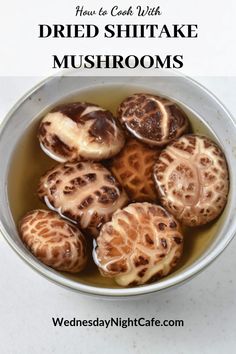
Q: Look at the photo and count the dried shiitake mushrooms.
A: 7